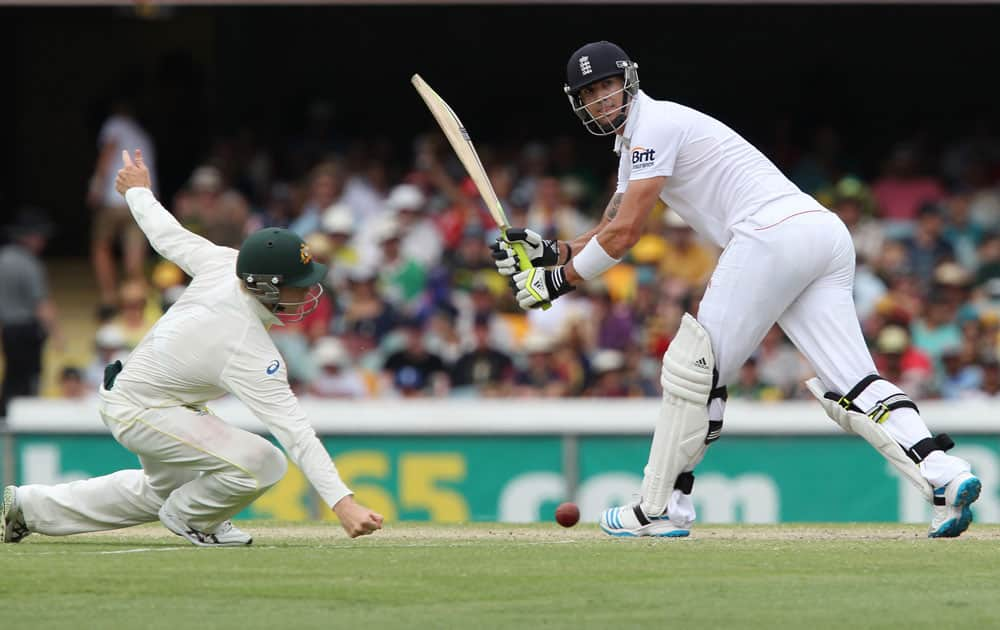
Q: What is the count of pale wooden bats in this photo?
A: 1